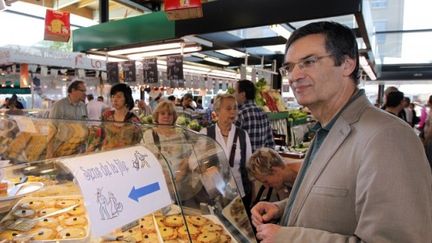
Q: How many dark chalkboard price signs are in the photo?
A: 4